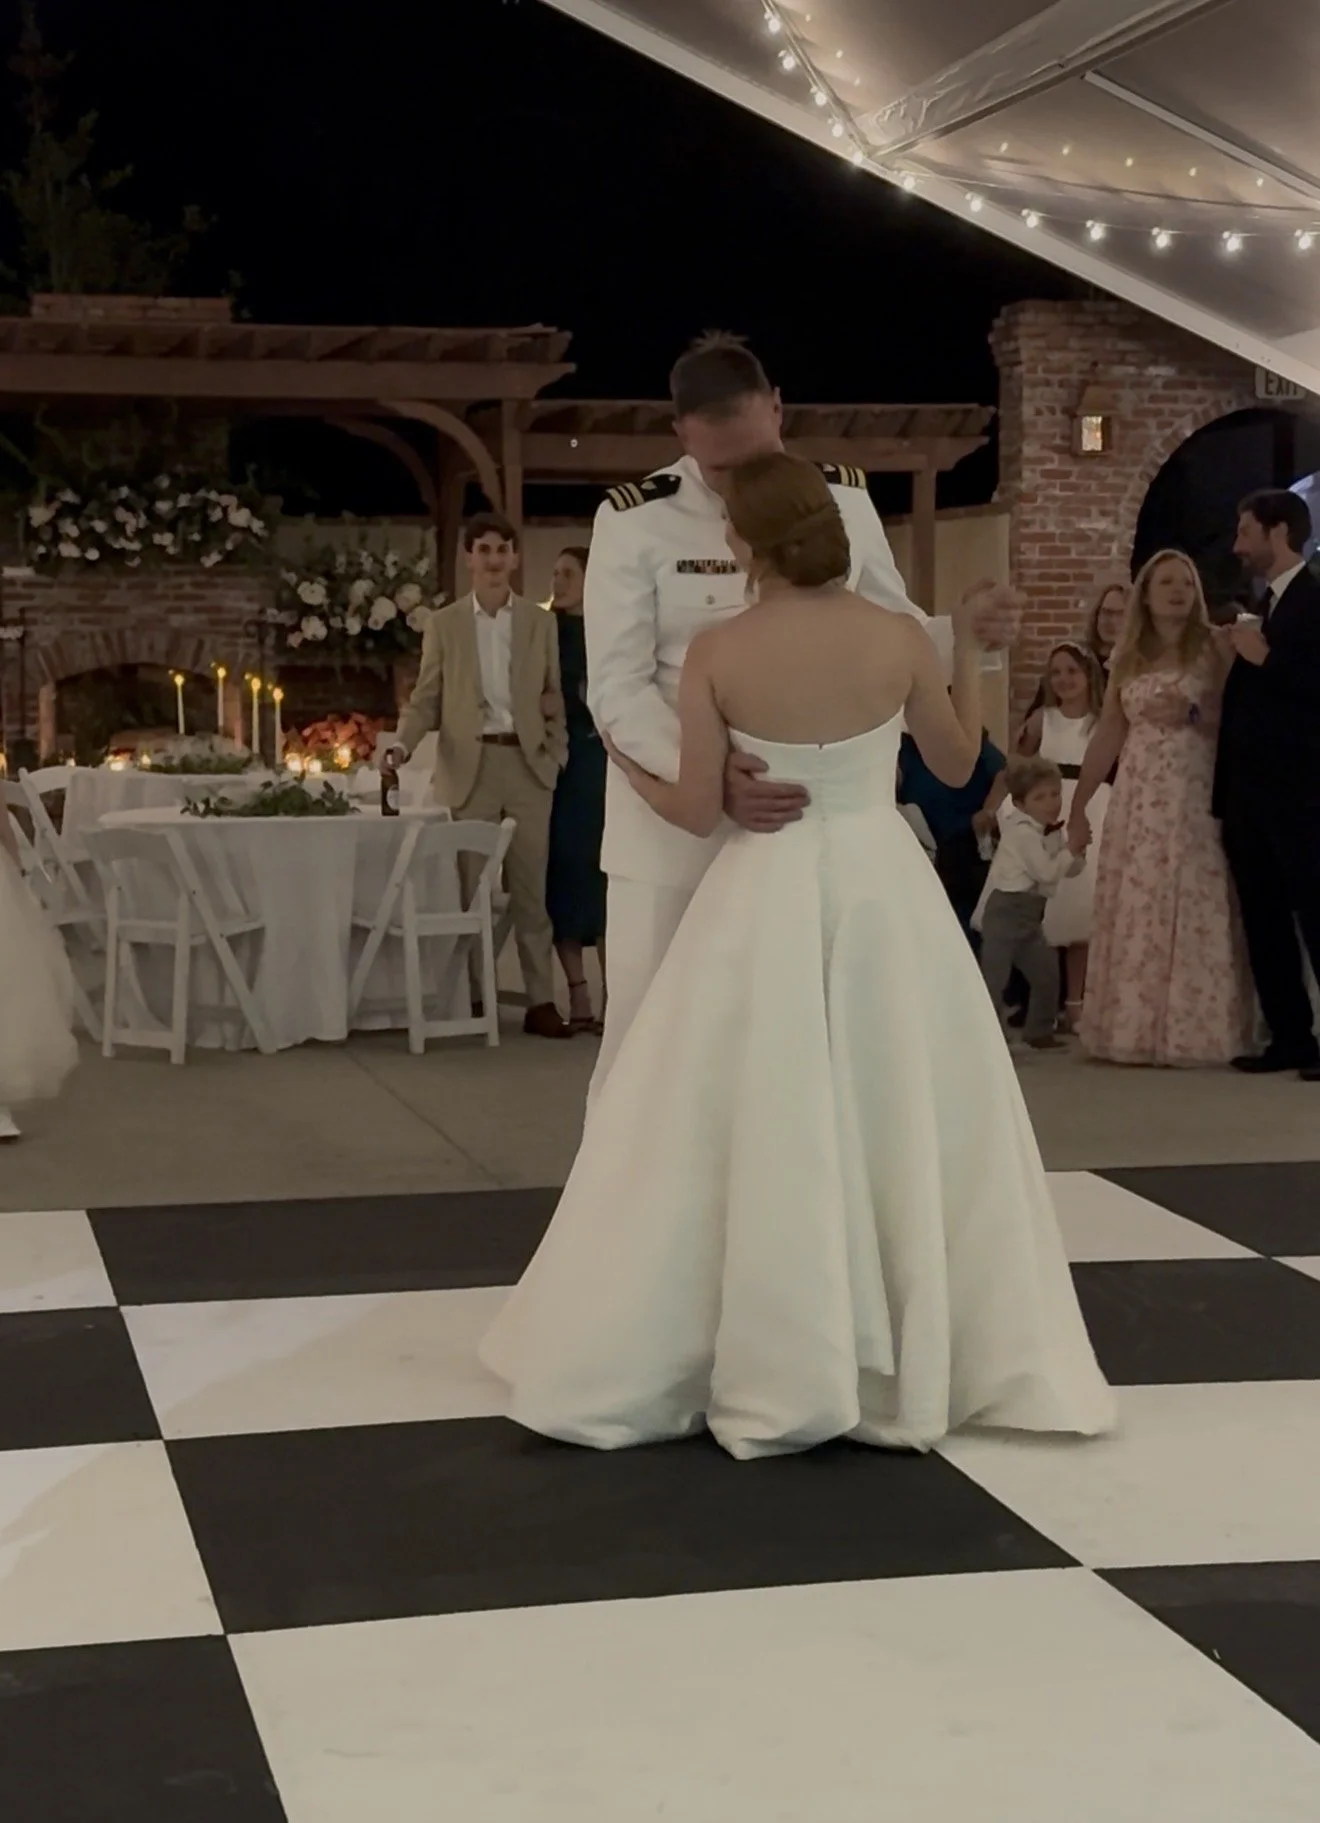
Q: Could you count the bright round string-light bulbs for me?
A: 12